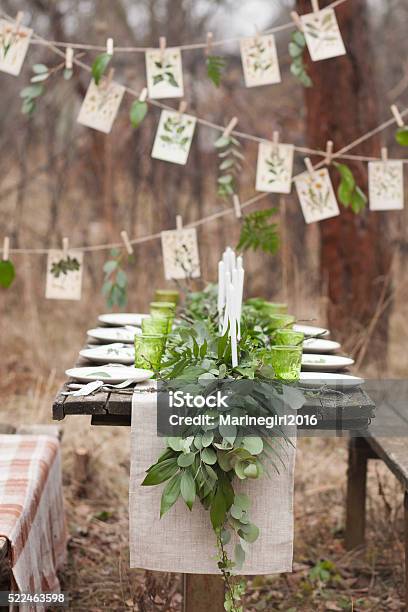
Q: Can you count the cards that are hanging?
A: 11